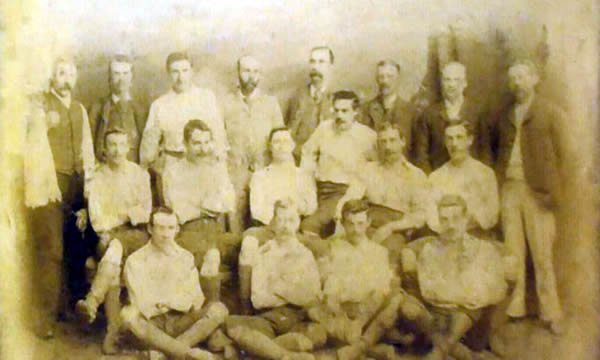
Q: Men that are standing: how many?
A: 8